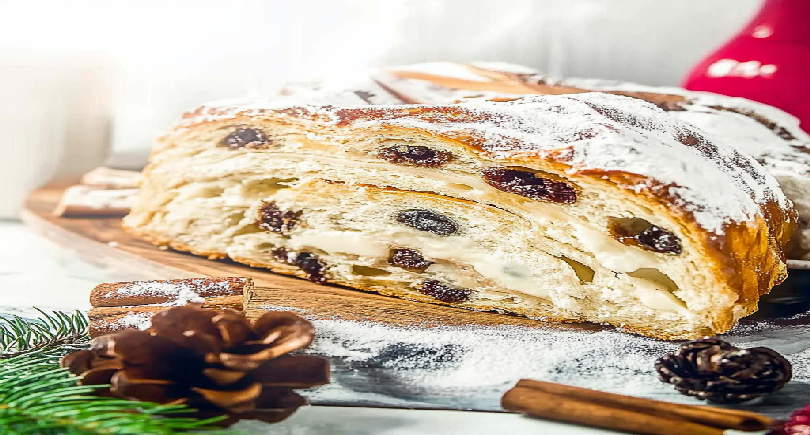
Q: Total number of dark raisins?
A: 9